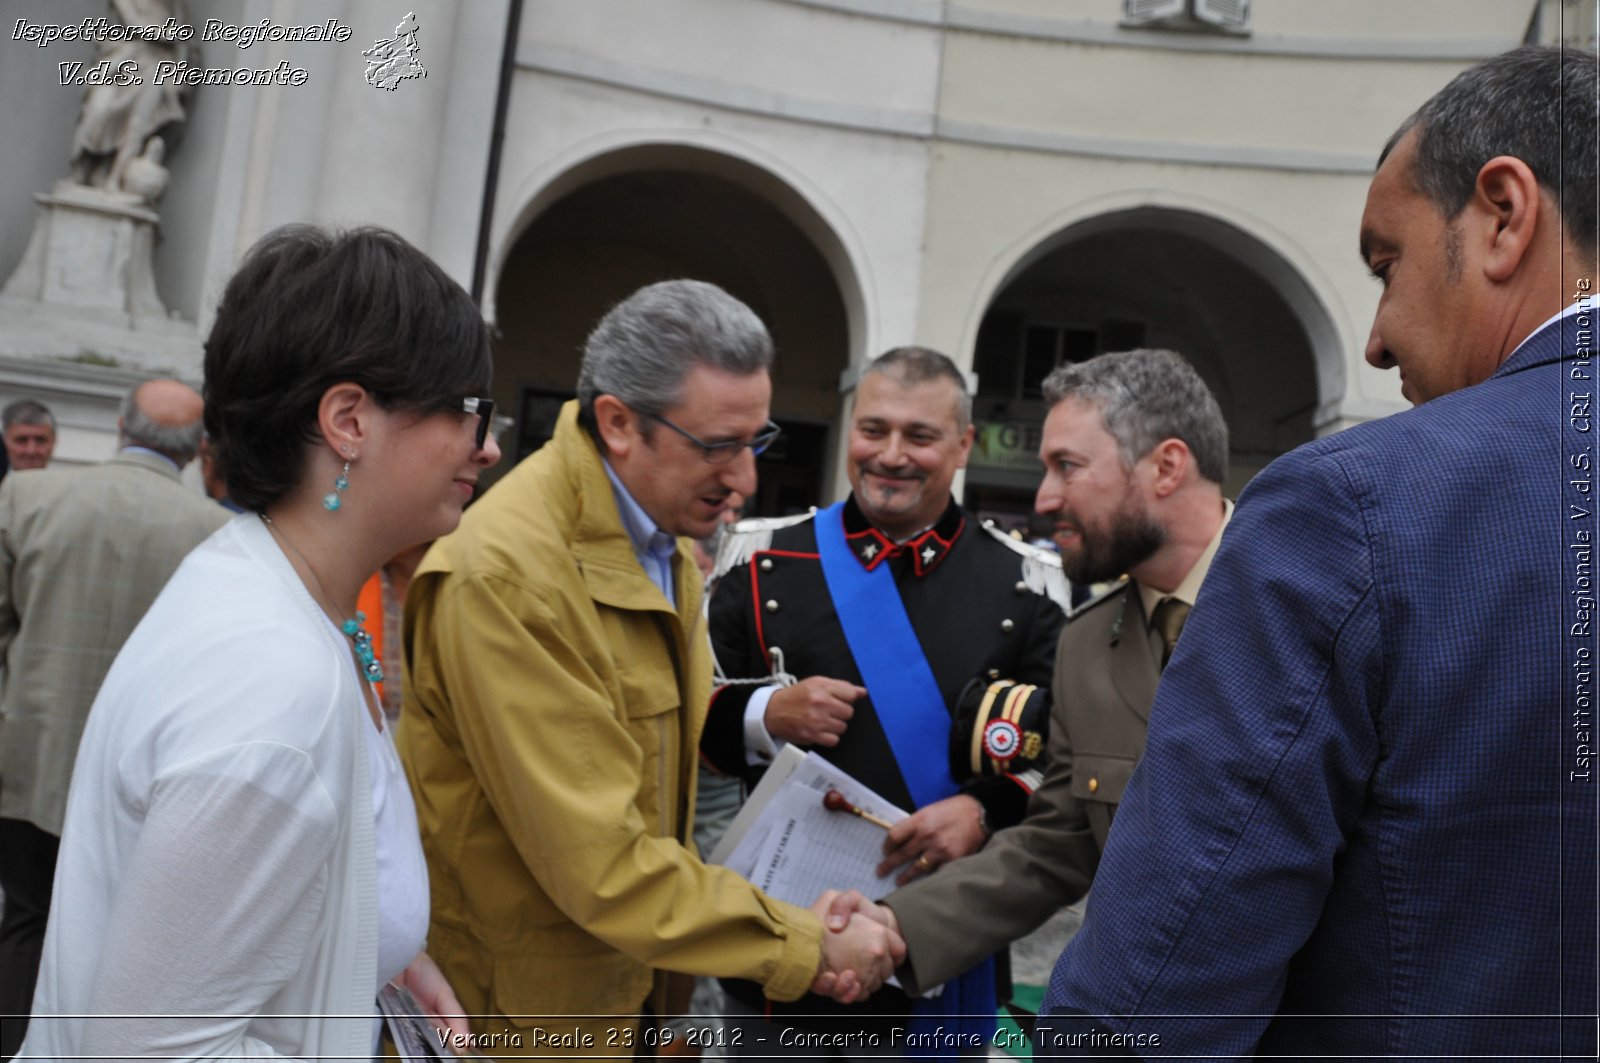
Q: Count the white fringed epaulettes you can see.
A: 2